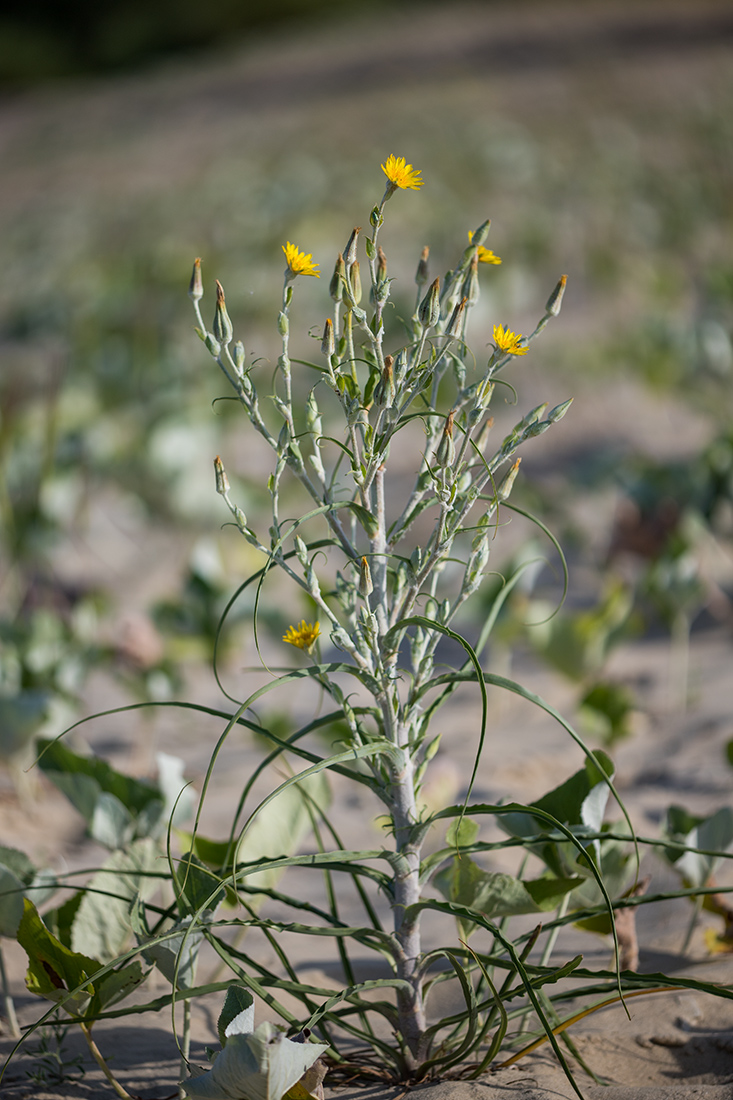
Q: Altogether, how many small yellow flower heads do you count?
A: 5